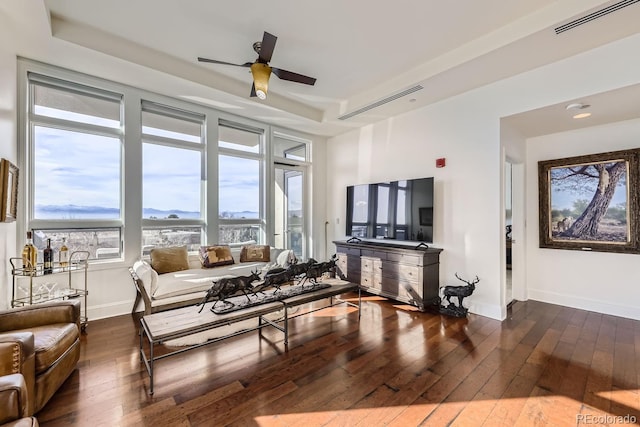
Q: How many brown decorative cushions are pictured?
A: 3